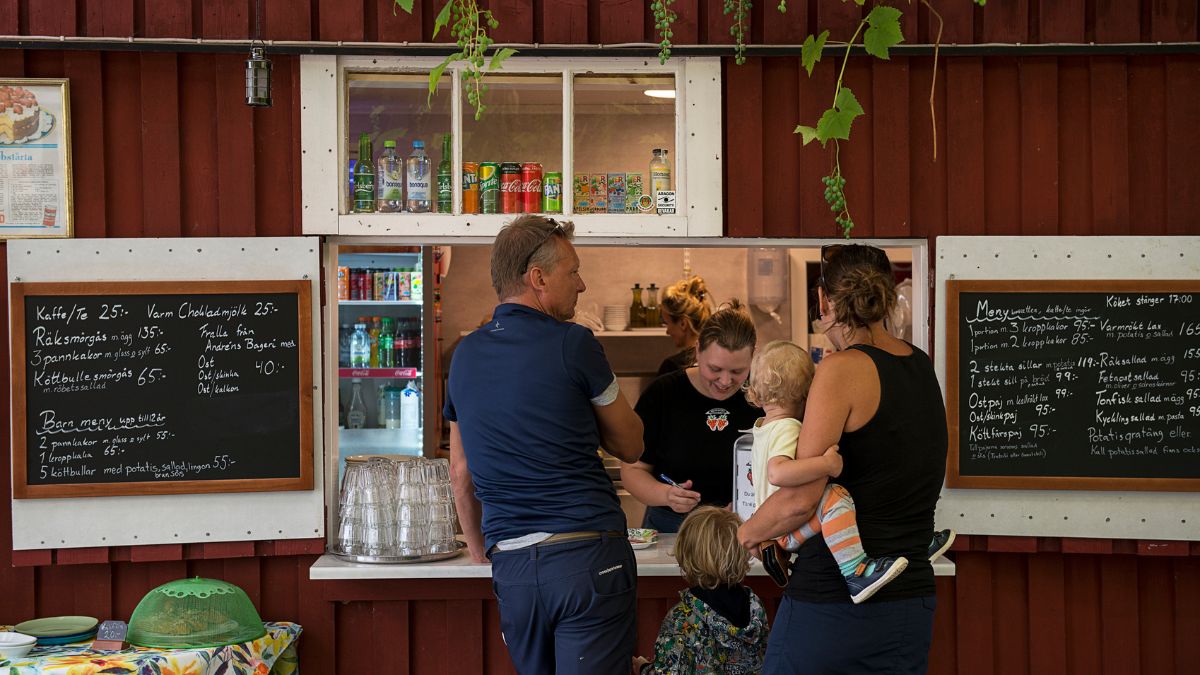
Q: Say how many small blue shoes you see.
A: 2